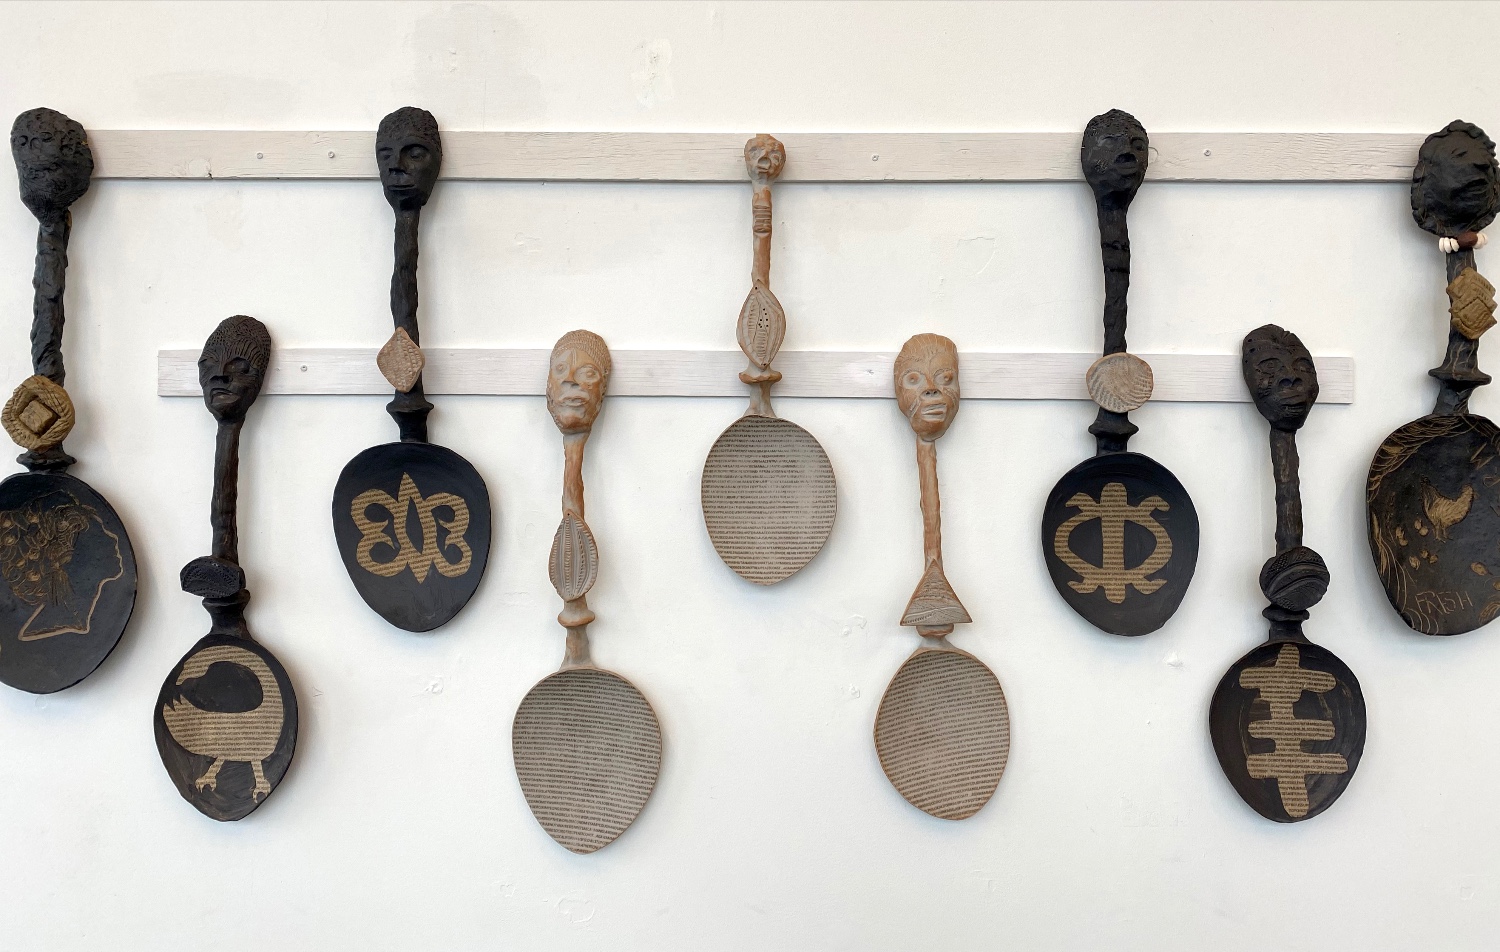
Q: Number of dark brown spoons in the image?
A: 6